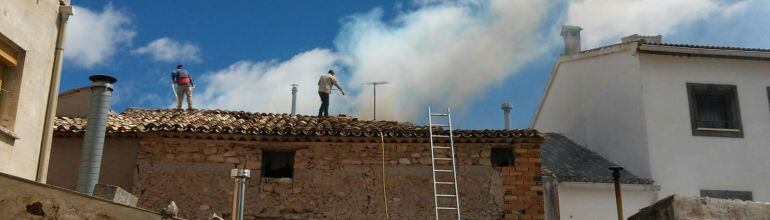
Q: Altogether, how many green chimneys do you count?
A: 0